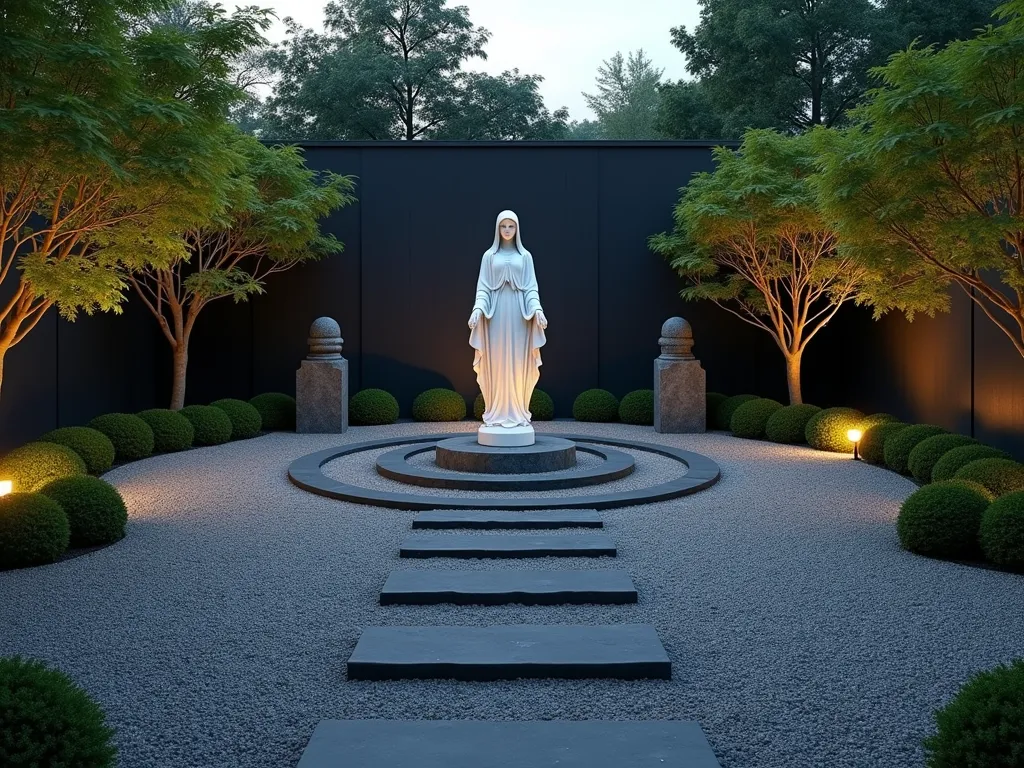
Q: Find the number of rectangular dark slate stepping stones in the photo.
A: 5